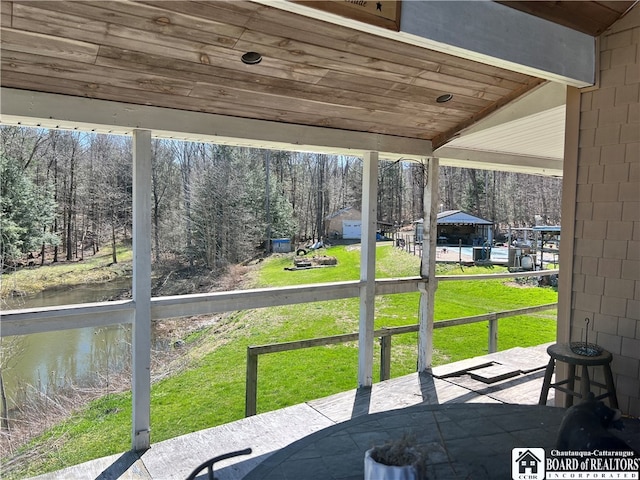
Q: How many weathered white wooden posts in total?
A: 3